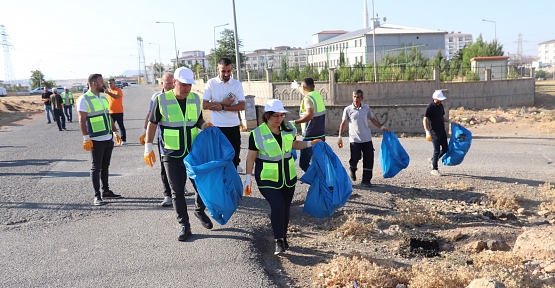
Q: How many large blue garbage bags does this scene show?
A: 4